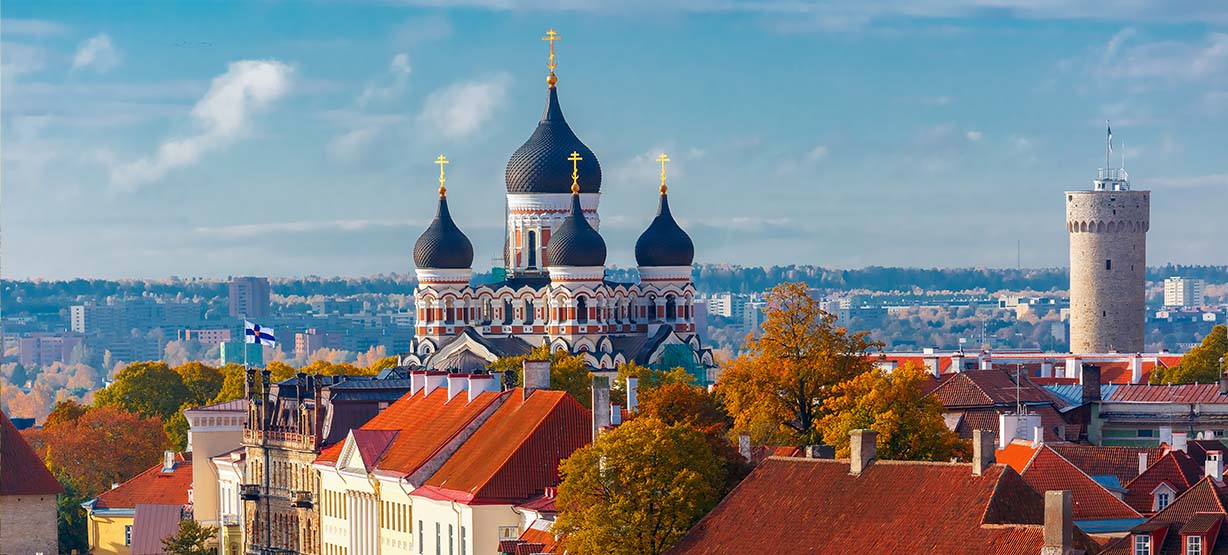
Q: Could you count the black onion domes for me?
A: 4